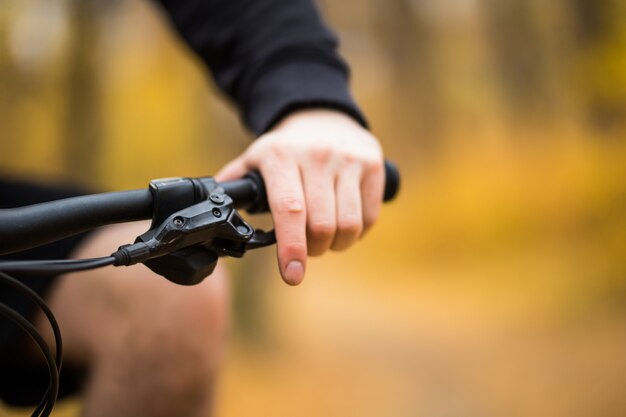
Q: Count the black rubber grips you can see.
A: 1